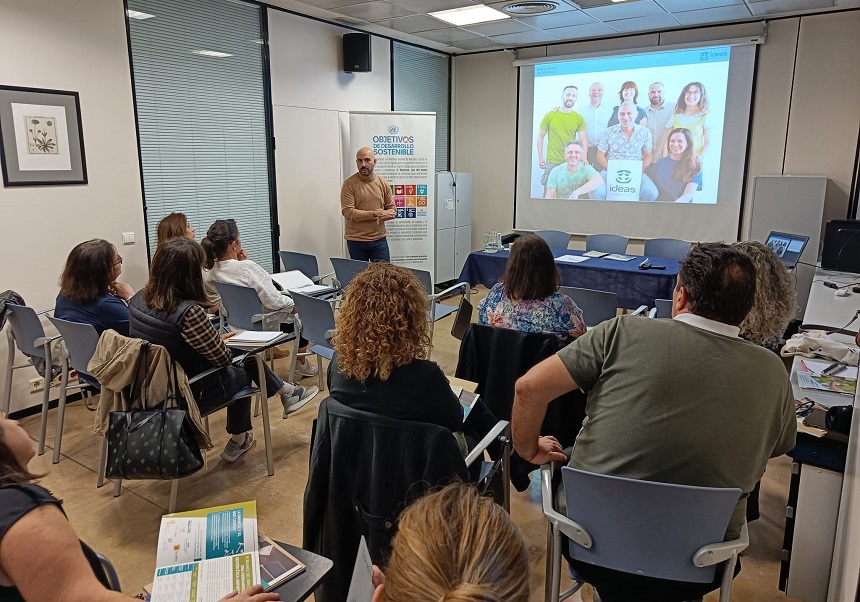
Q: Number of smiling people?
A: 8